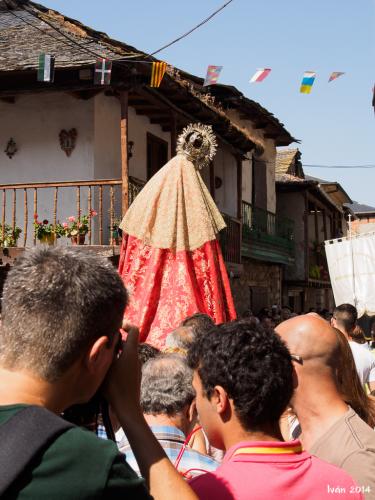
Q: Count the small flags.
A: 7